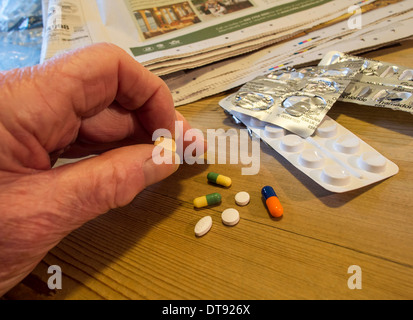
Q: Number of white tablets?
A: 3